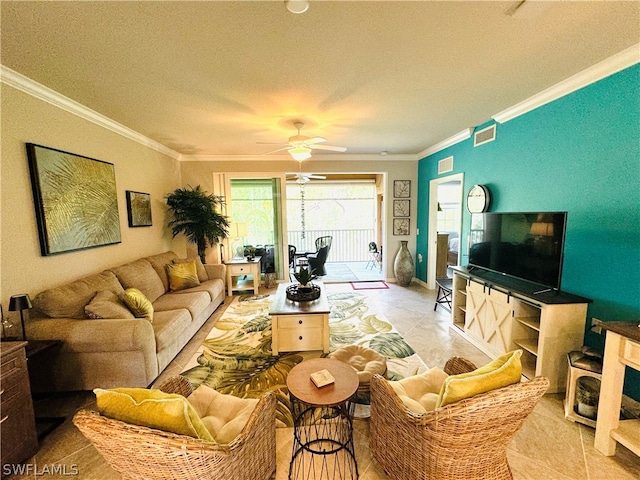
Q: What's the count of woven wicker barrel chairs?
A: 2